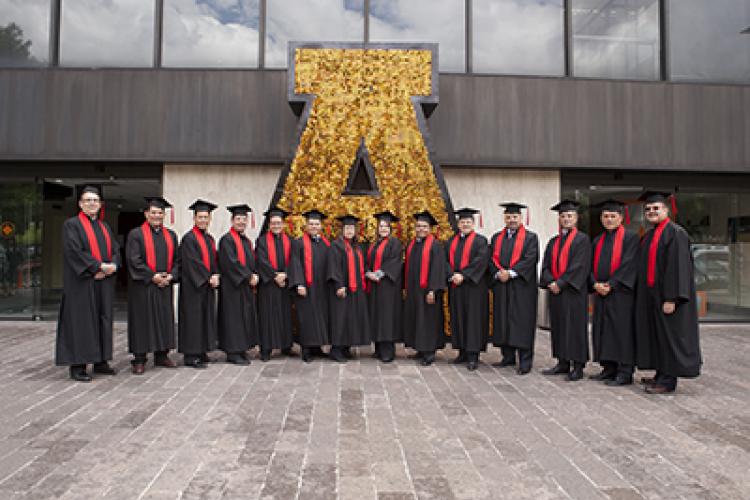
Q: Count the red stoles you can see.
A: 14